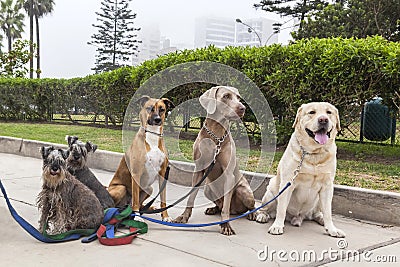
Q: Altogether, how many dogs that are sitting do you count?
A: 5